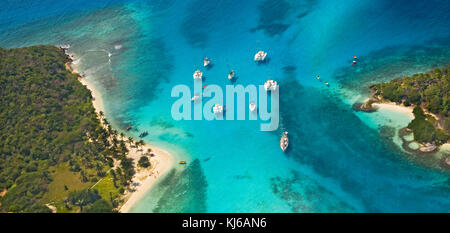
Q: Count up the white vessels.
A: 9